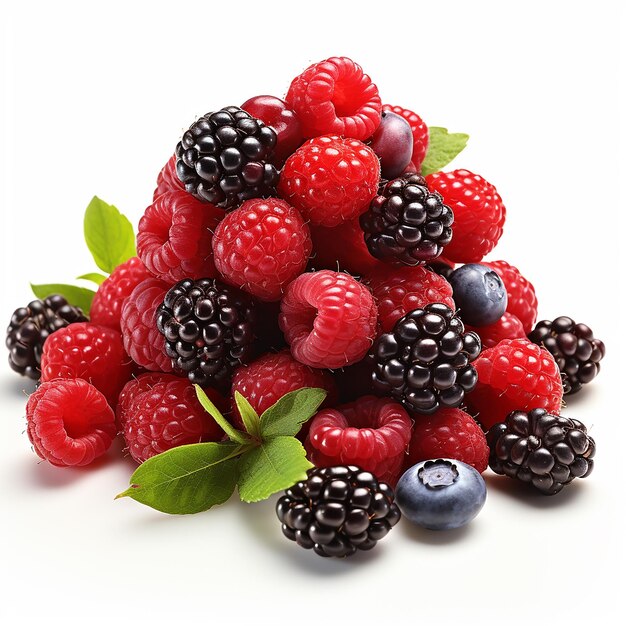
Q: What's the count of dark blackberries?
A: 8